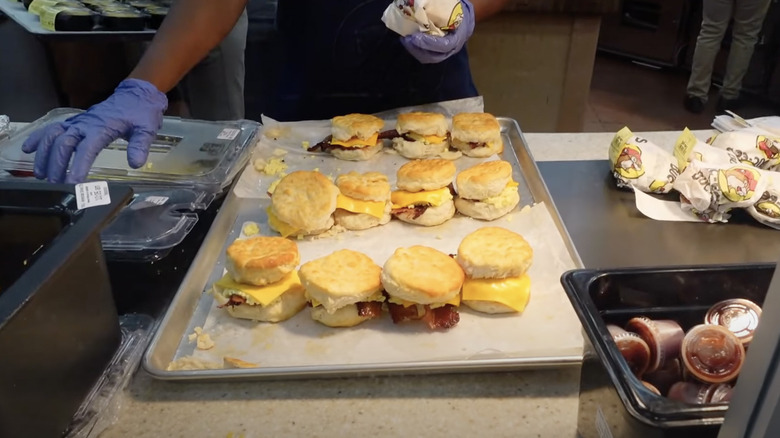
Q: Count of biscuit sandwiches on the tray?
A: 11